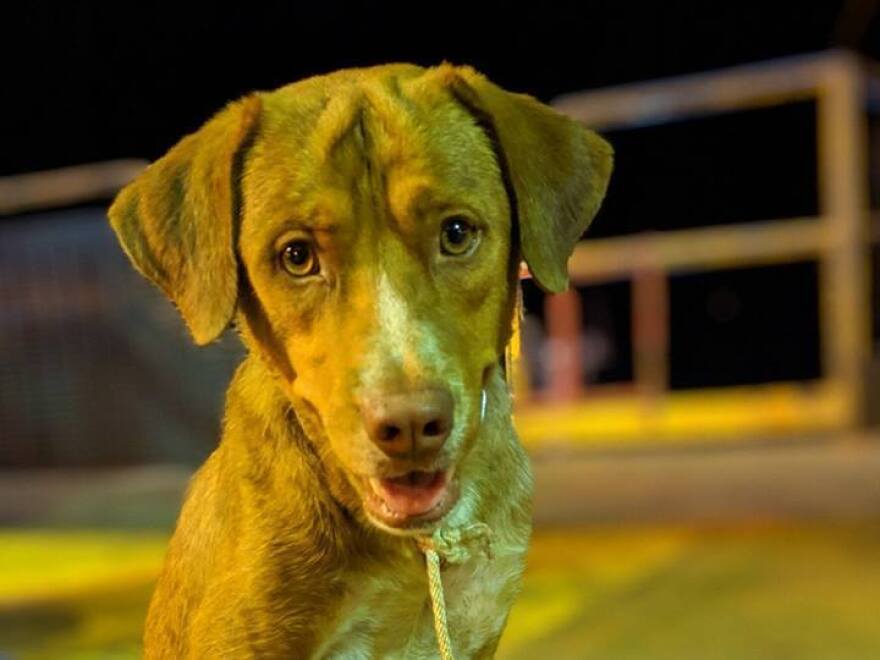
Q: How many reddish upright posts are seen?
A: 2